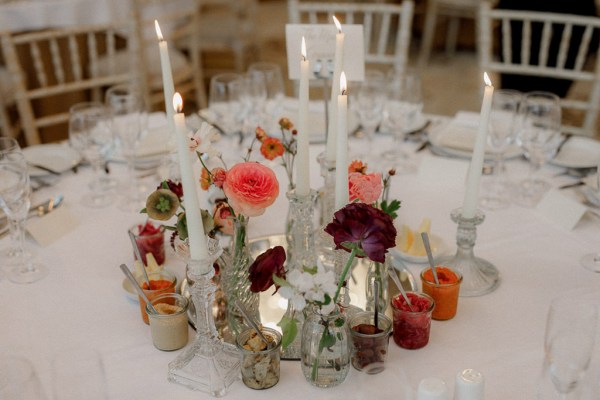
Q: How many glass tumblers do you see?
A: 7